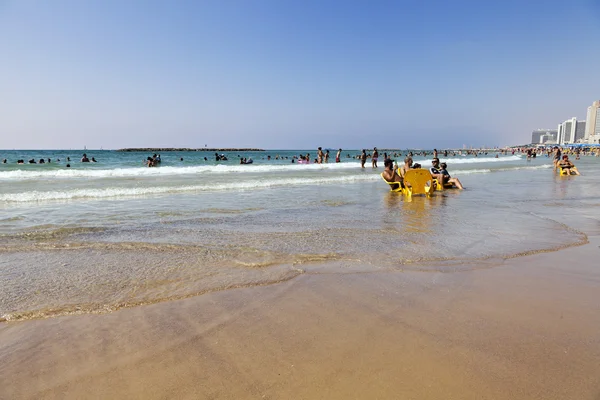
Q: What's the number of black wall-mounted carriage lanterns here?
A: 0